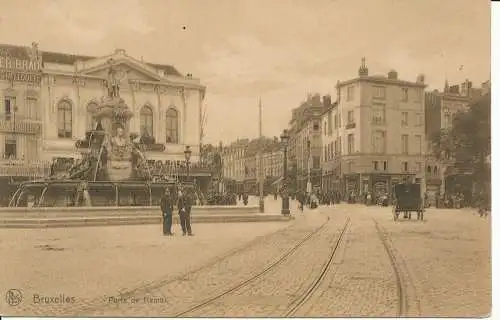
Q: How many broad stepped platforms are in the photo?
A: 1